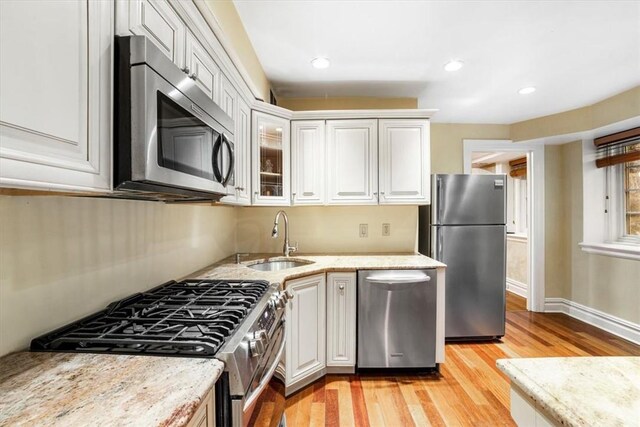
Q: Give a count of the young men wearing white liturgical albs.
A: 0